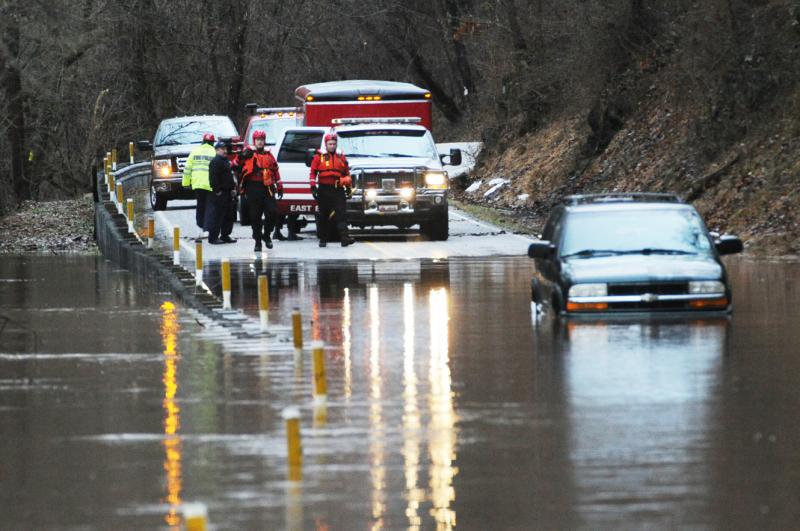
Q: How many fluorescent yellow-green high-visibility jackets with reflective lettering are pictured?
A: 1